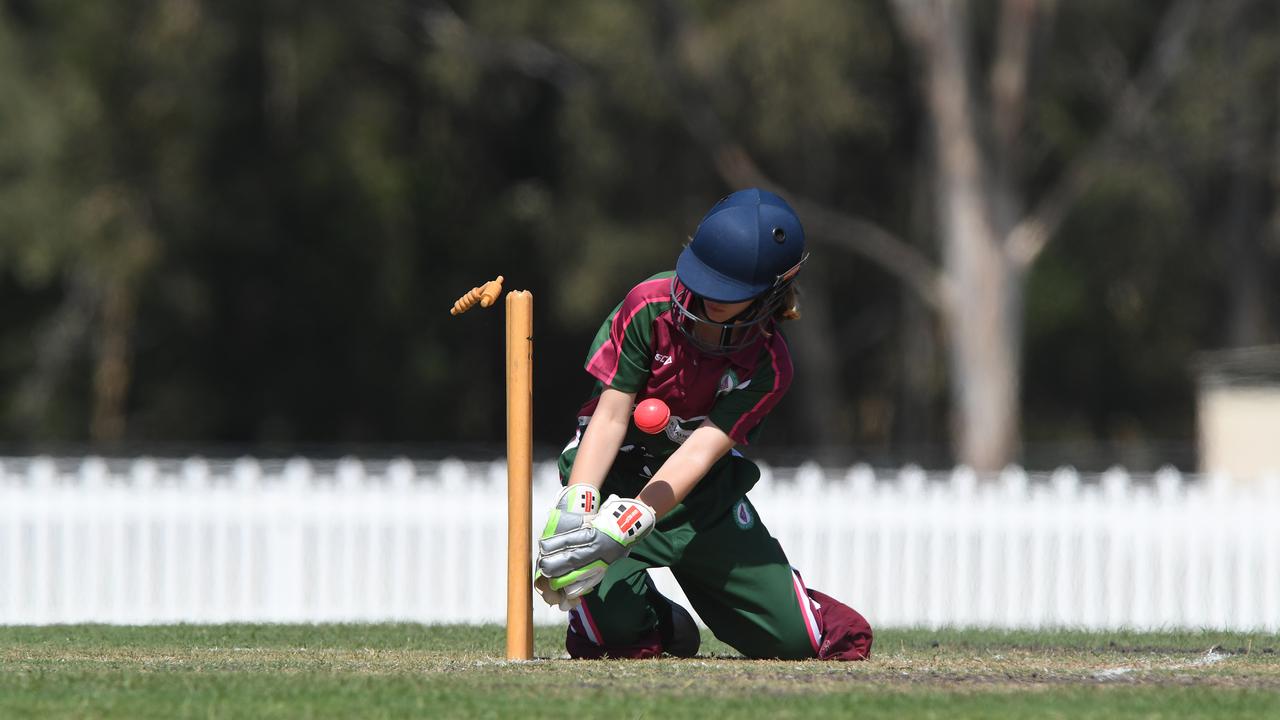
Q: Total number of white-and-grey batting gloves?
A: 2